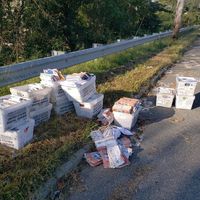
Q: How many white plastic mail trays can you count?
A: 12